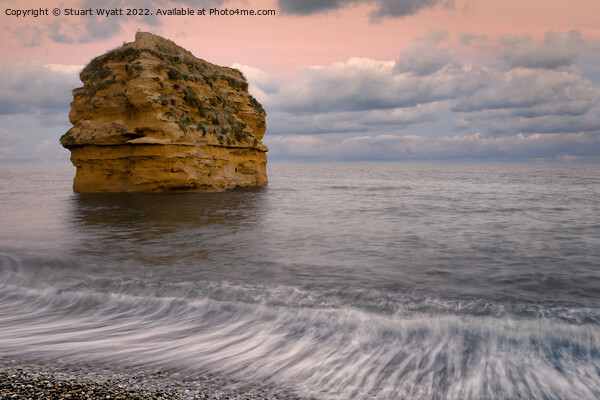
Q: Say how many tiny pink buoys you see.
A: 3